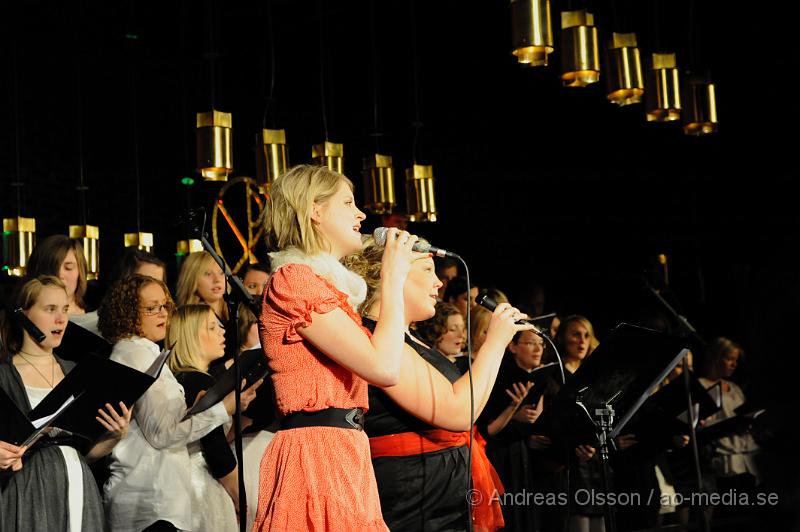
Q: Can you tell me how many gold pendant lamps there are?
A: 14